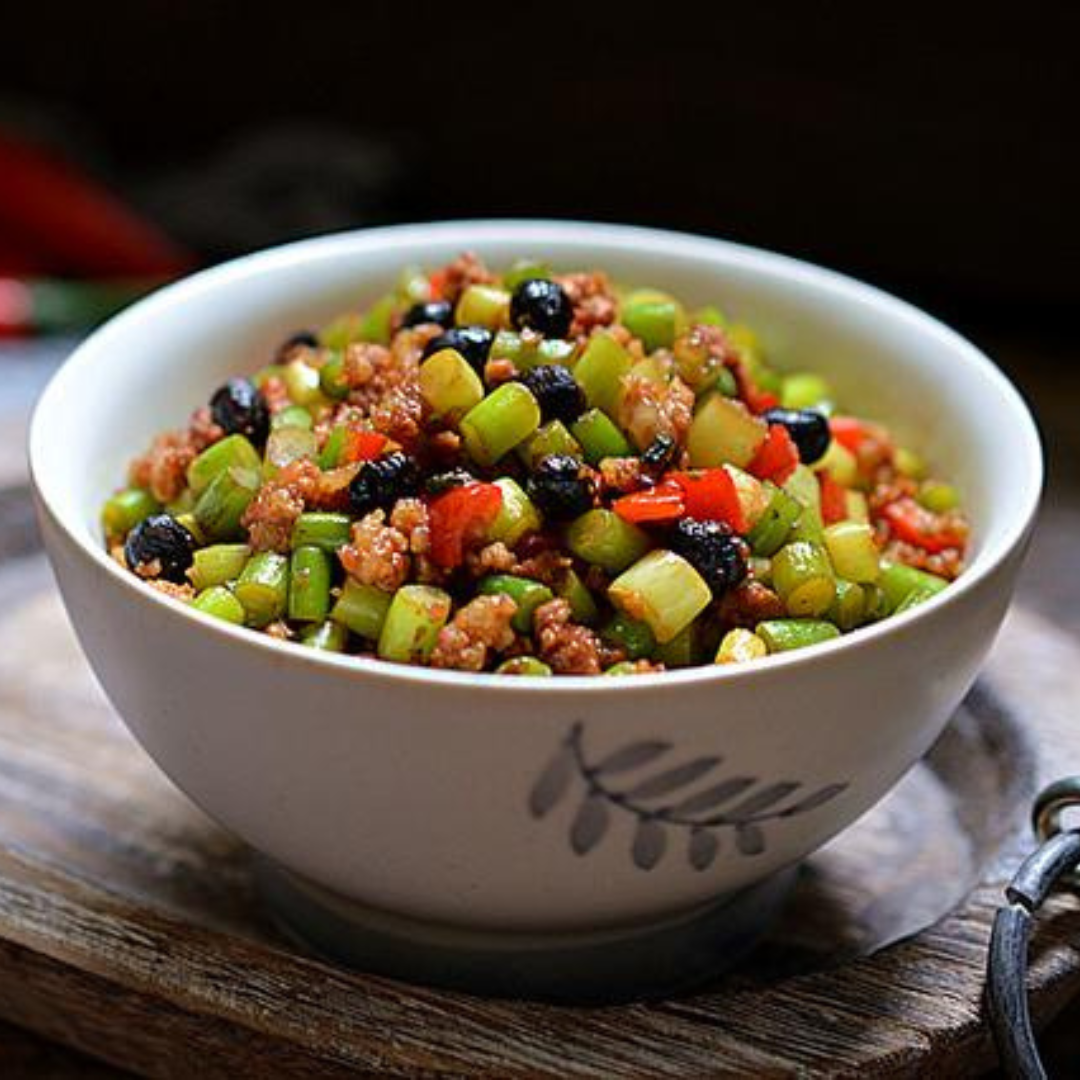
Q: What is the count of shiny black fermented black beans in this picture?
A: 11